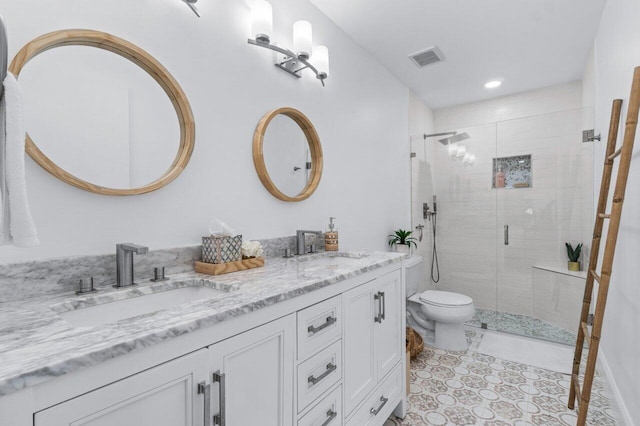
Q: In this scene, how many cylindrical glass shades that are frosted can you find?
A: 3